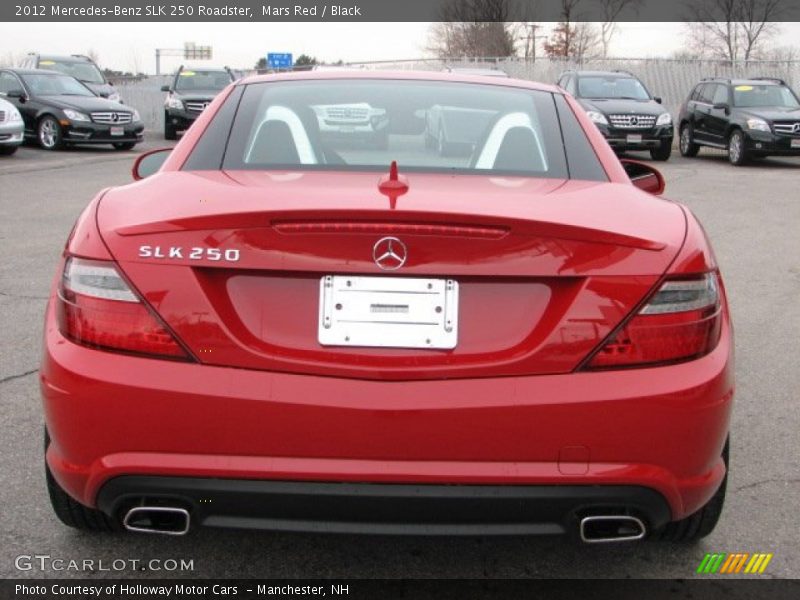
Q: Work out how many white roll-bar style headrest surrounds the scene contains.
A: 2